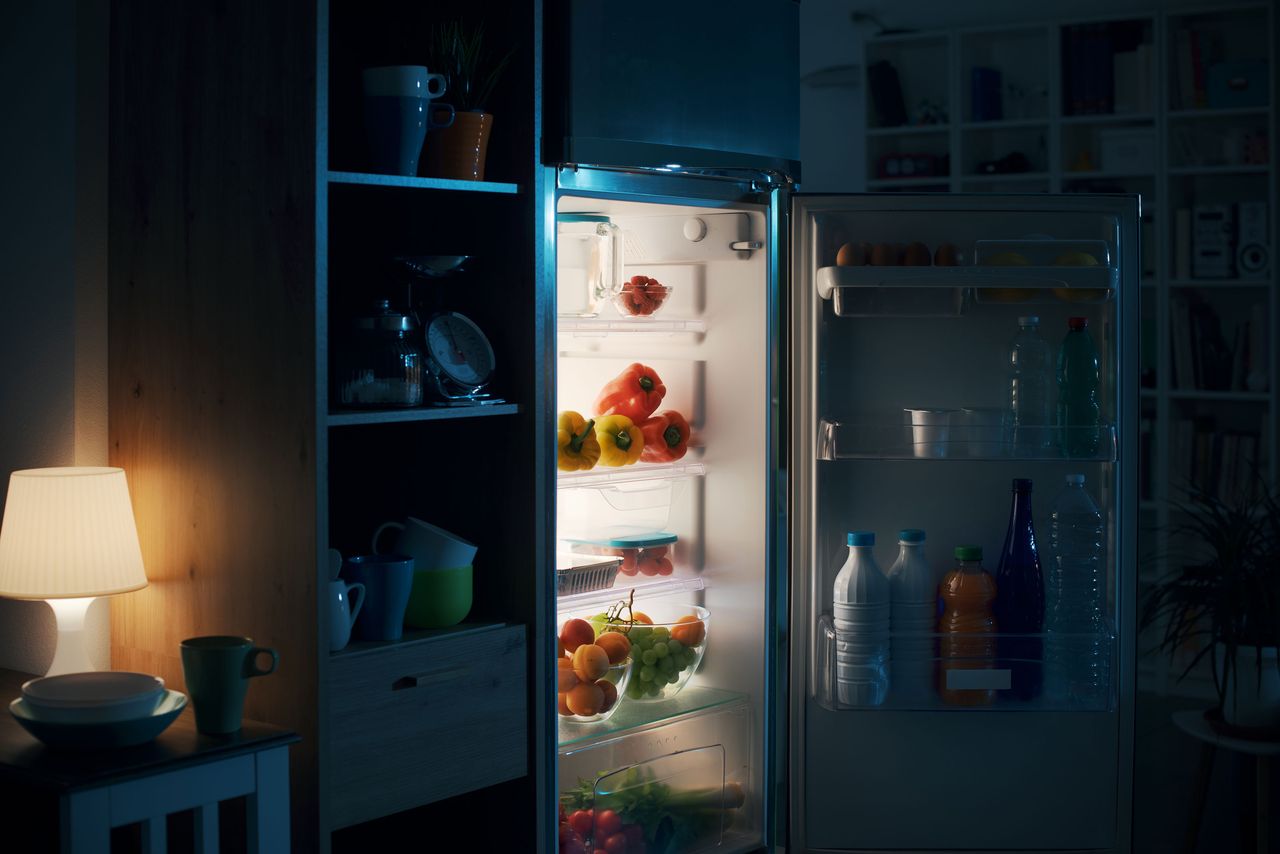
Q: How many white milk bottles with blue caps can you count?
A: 2